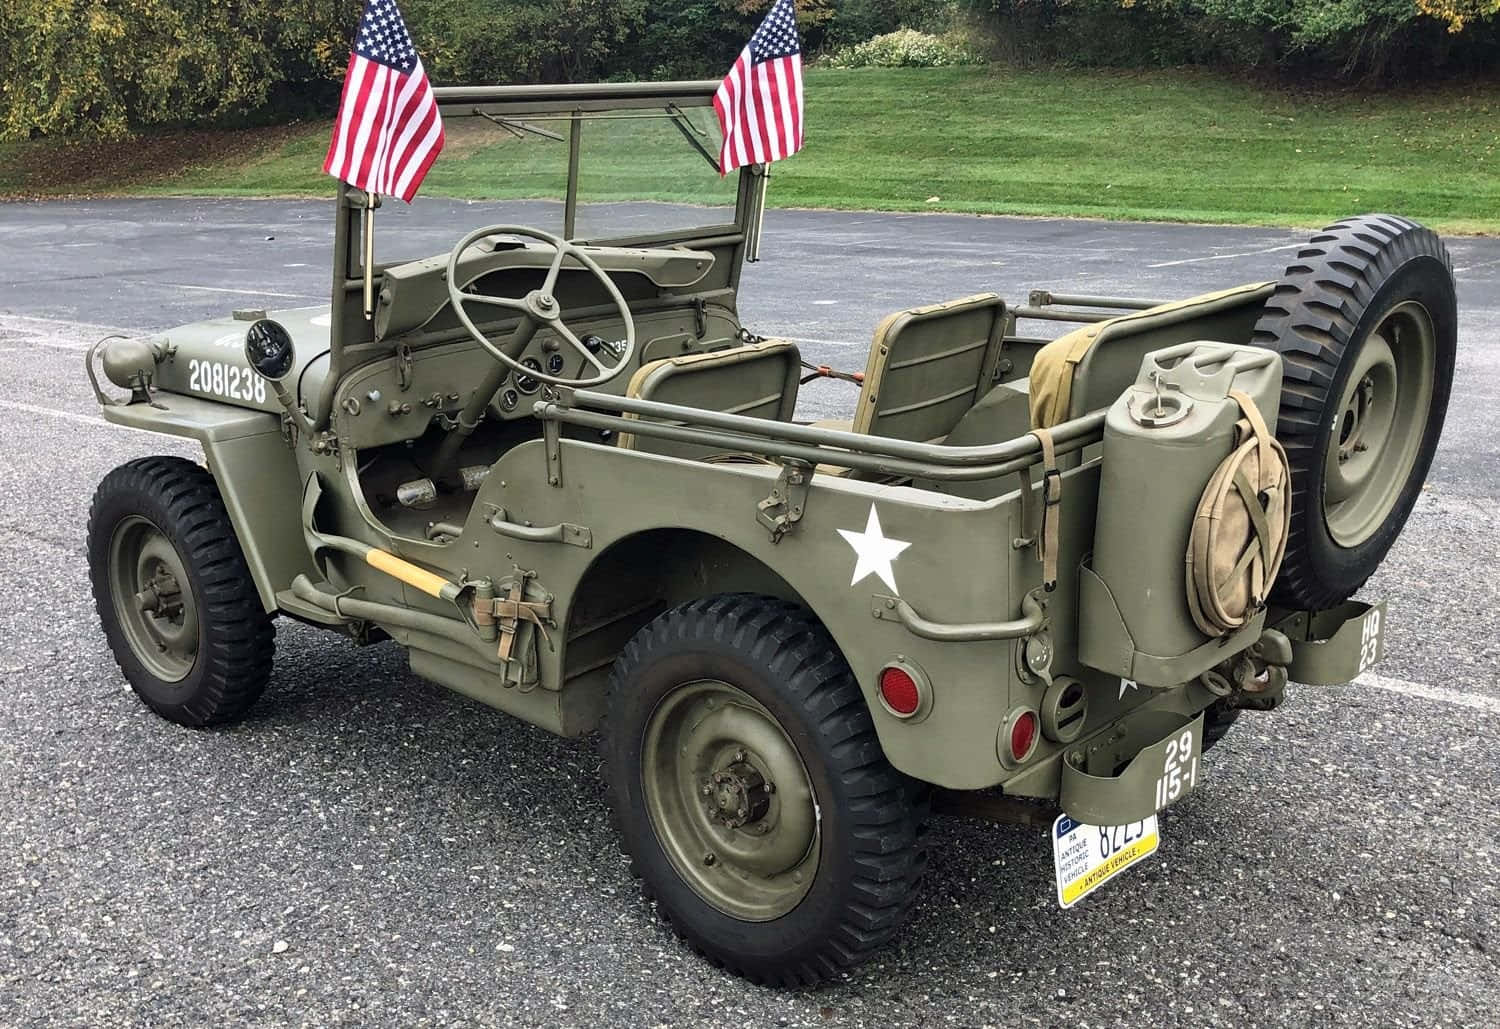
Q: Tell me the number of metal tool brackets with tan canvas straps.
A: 1